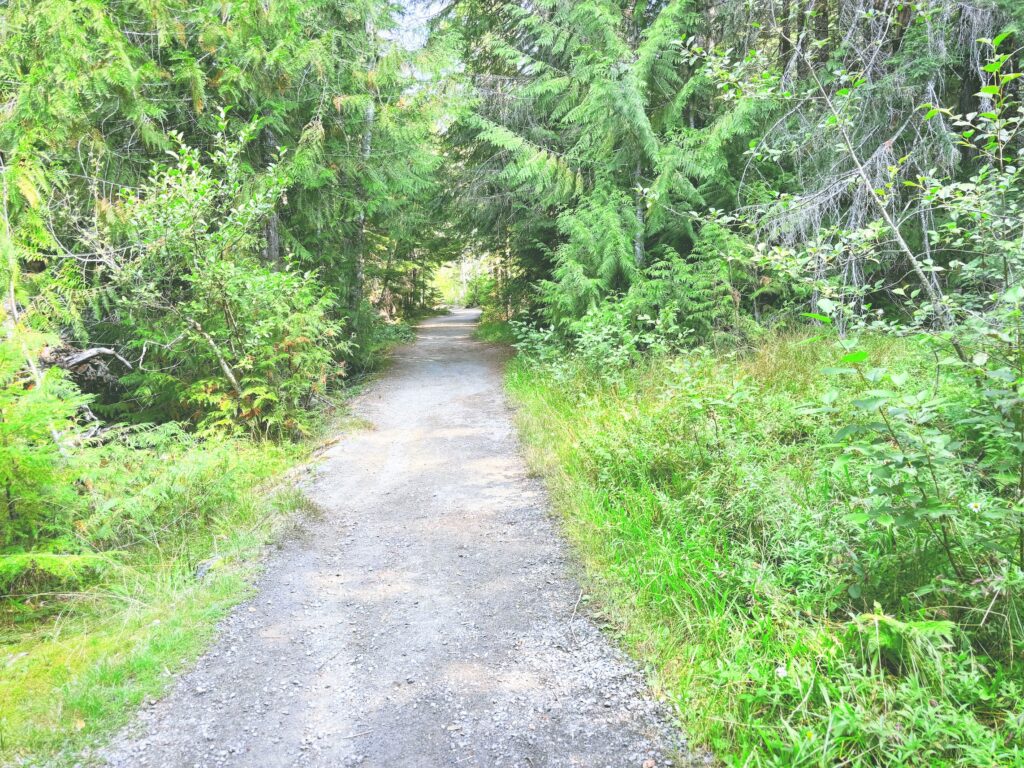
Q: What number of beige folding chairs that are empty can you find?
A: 0